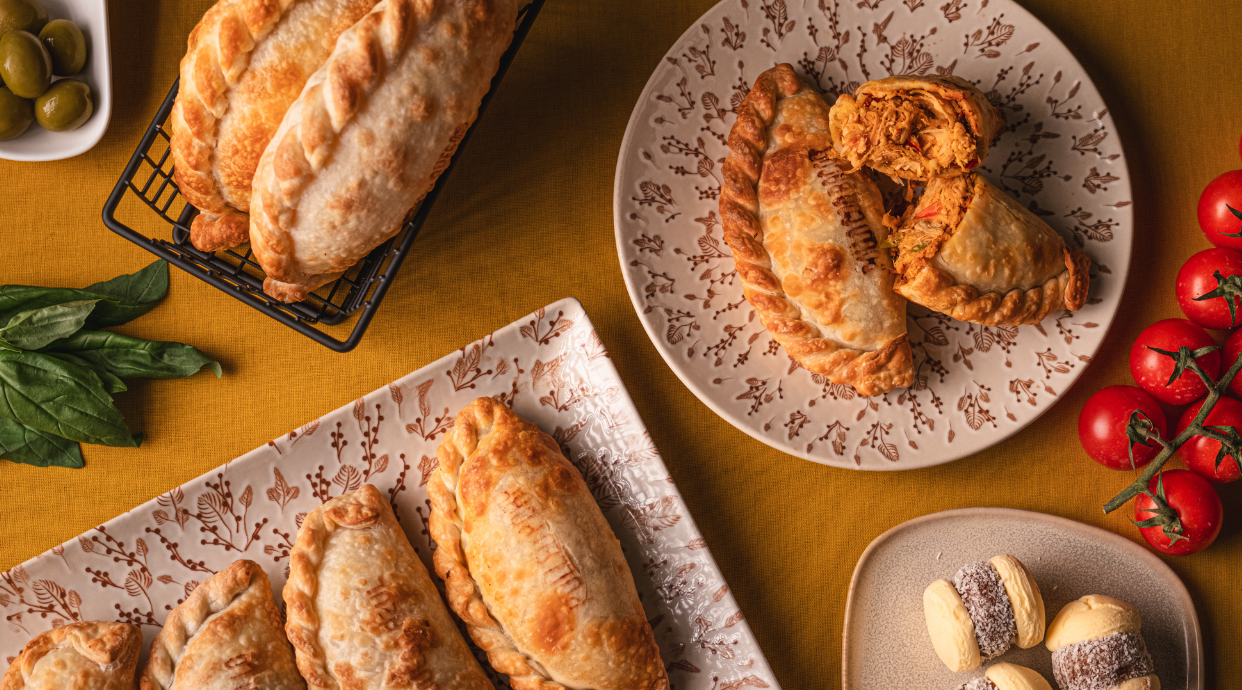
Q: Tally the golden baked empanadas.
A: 8